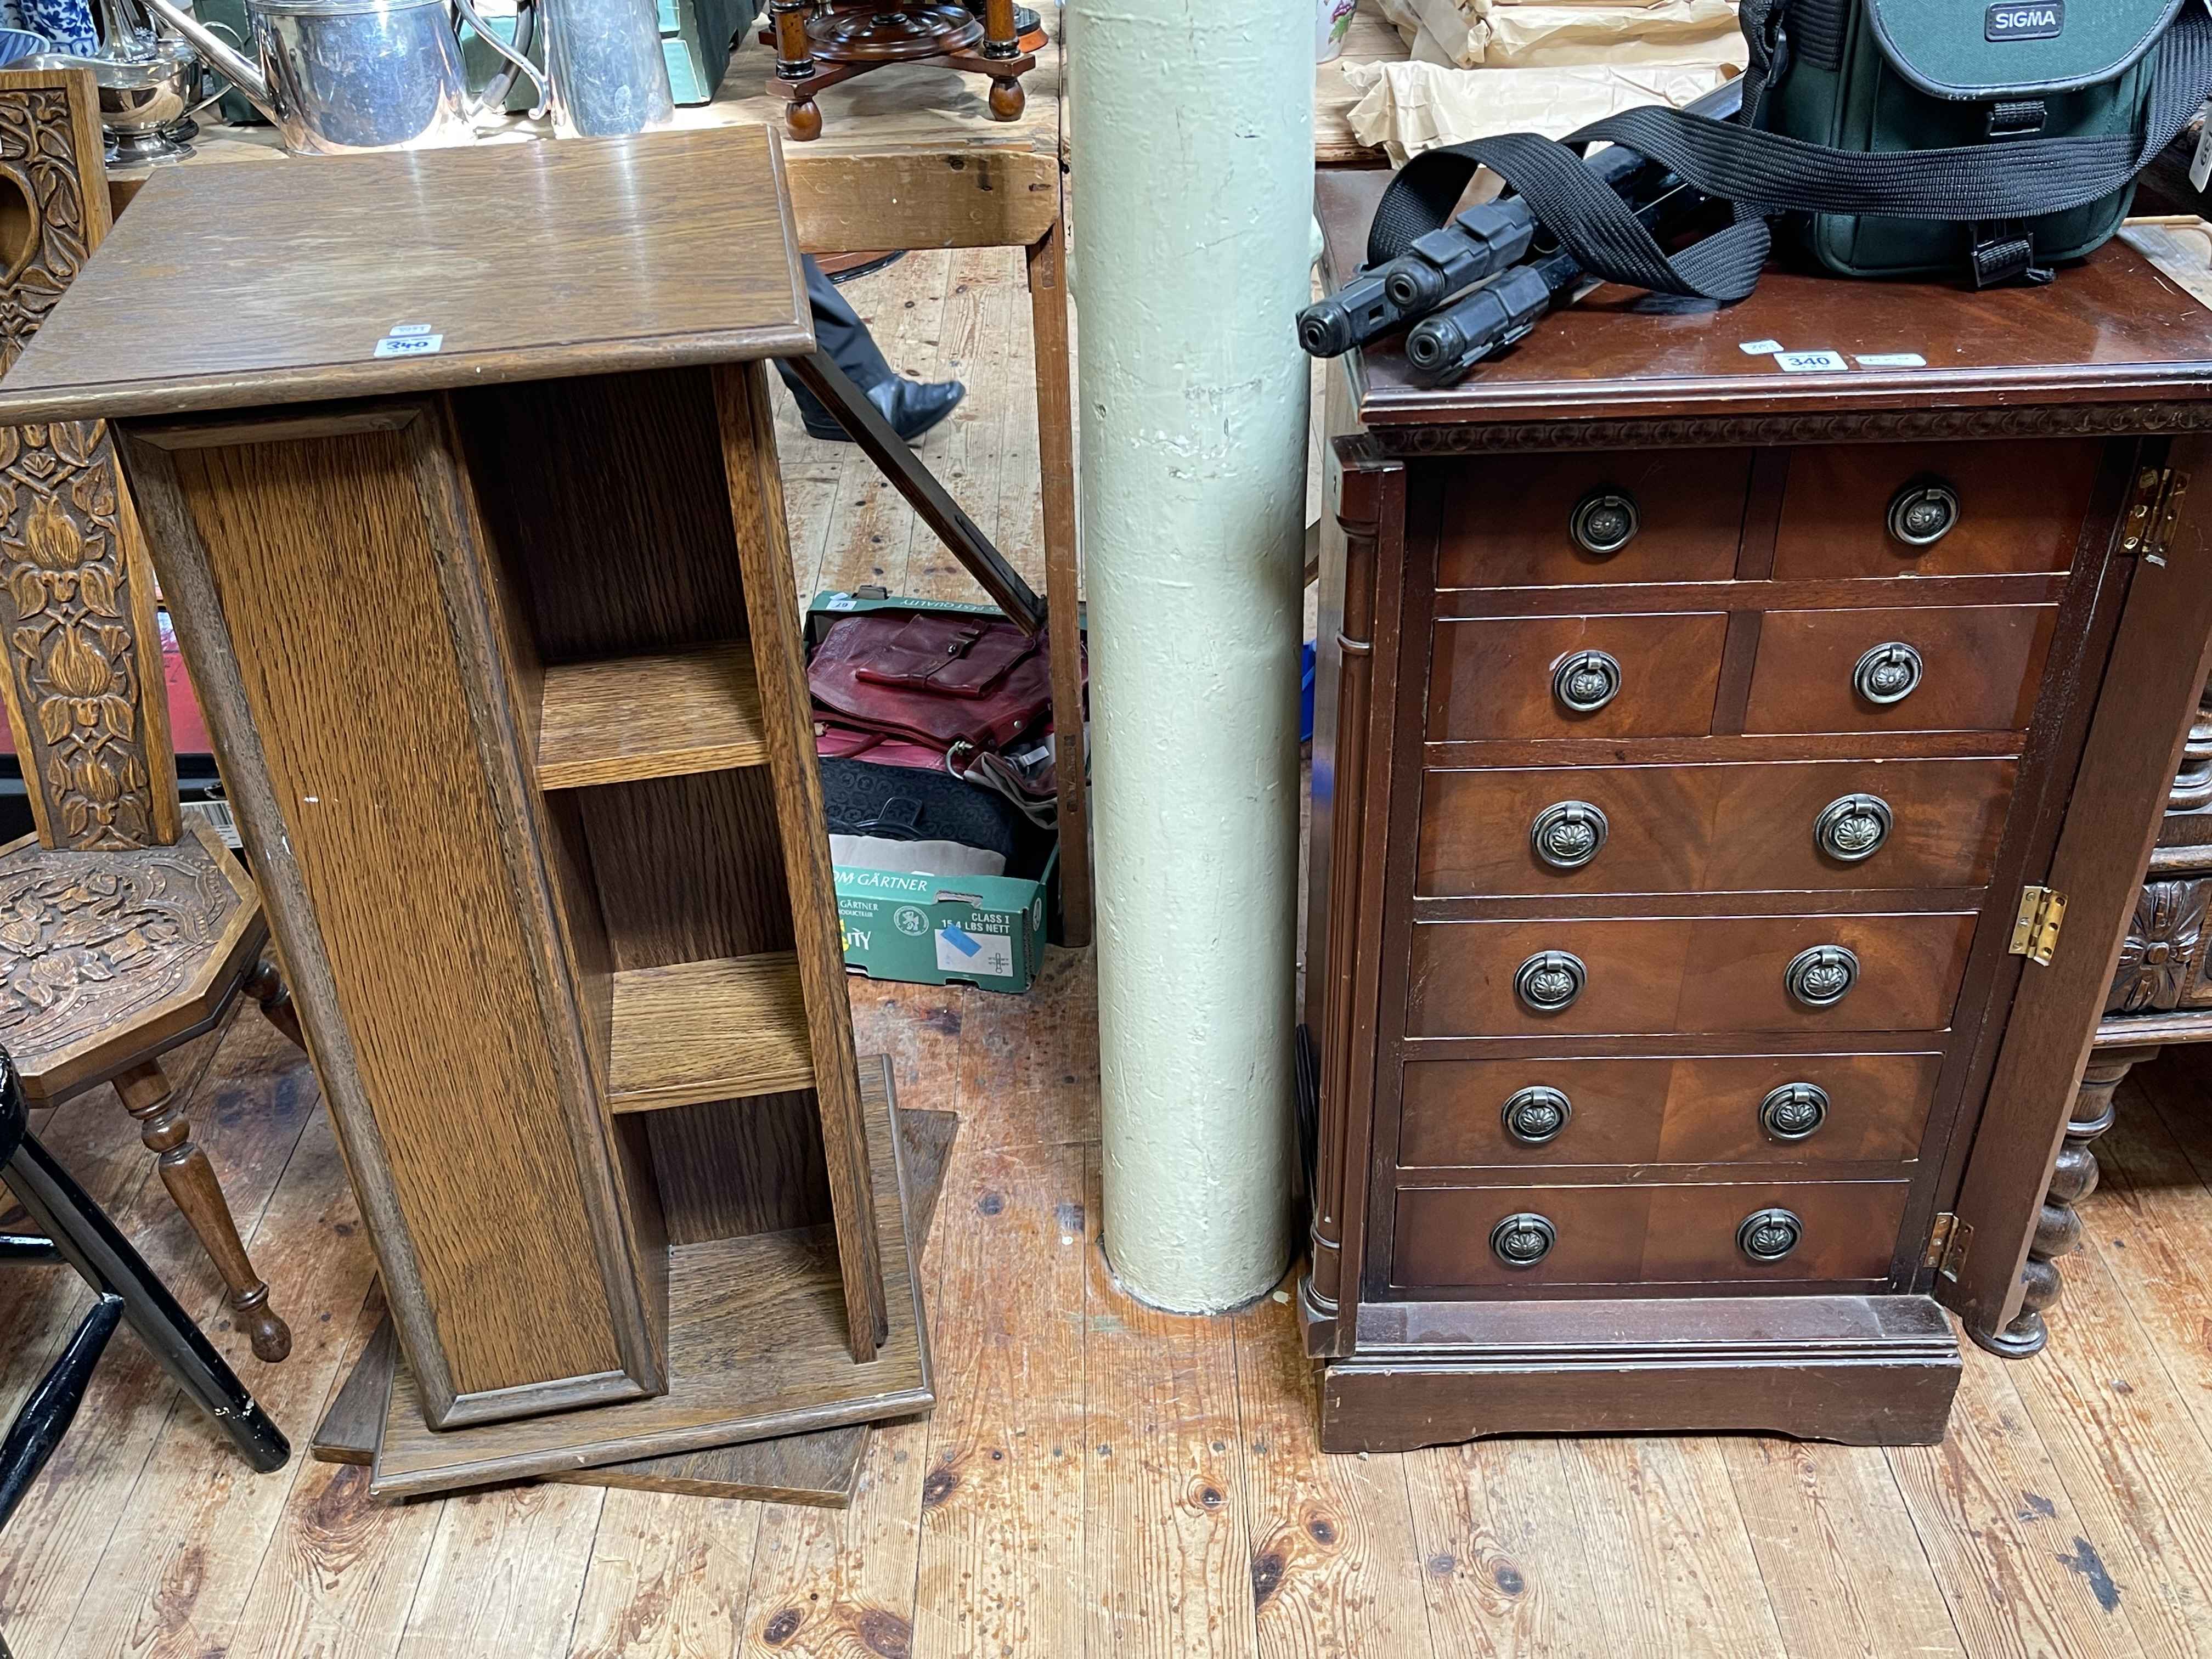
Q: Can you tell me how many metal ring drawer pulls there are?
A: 12